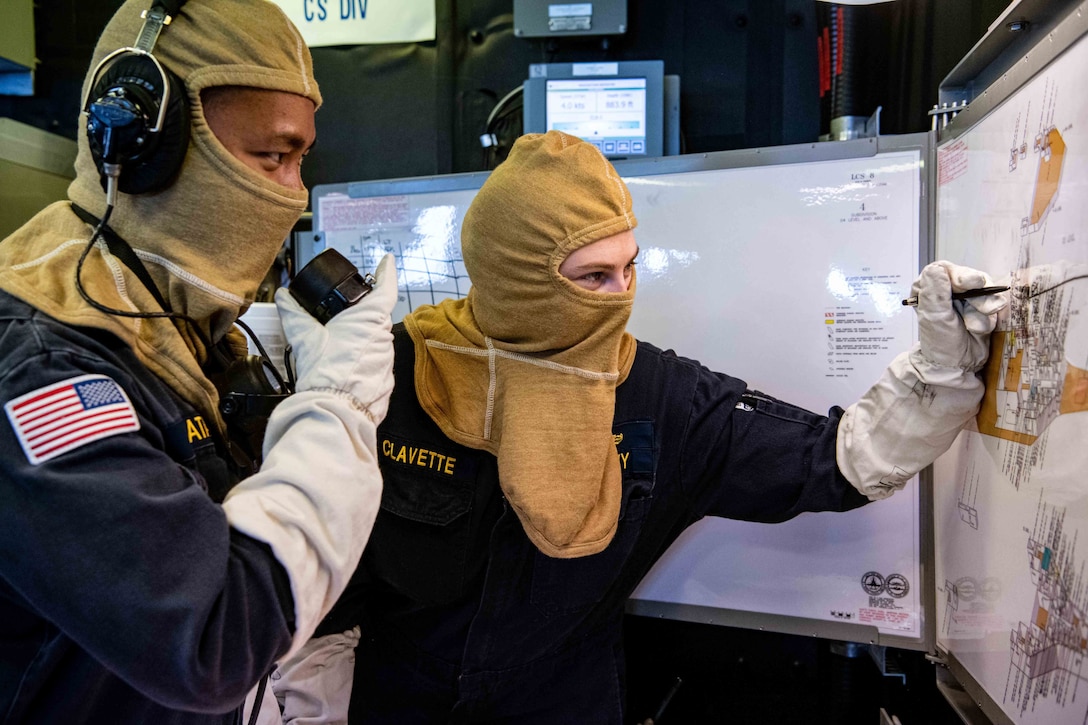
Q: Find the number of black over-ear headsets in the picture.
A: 1